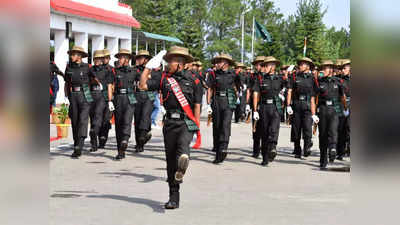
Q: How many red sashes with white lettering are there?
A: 1